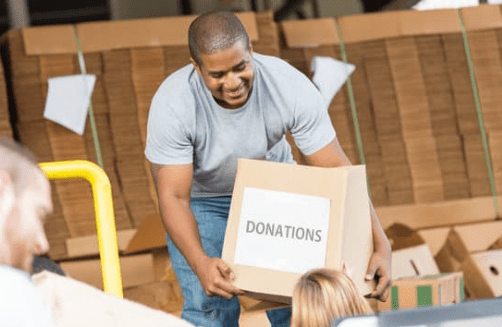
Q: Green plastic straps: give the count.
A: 3